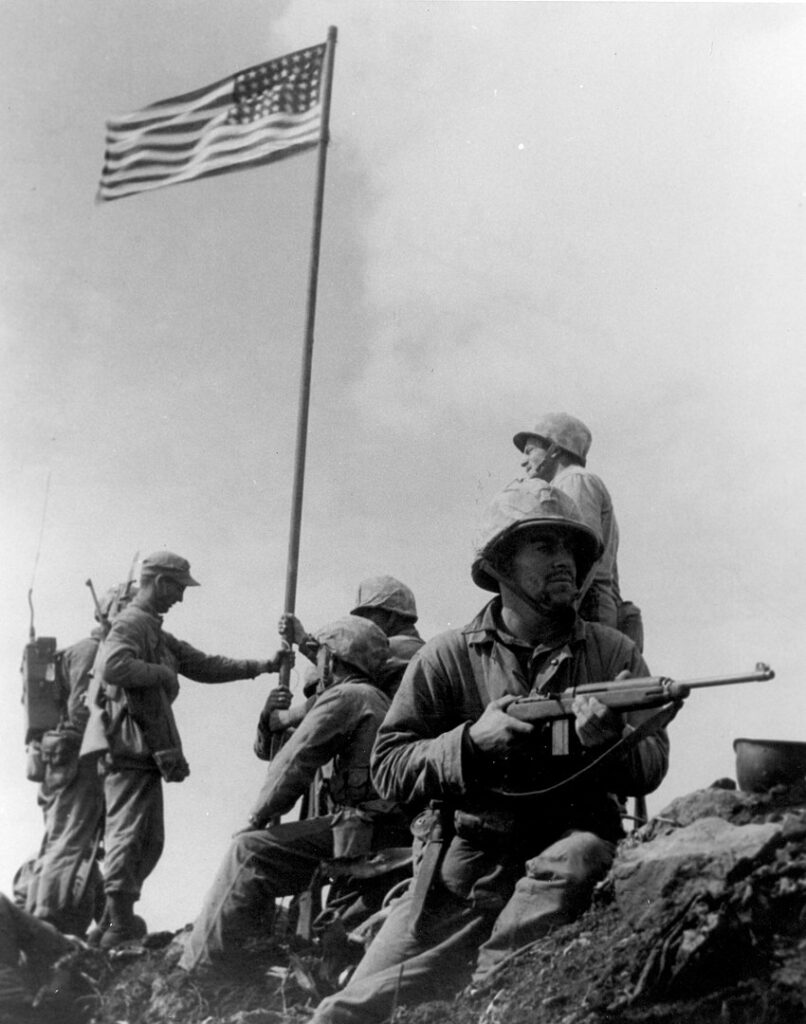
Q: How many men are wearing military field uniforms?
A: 6